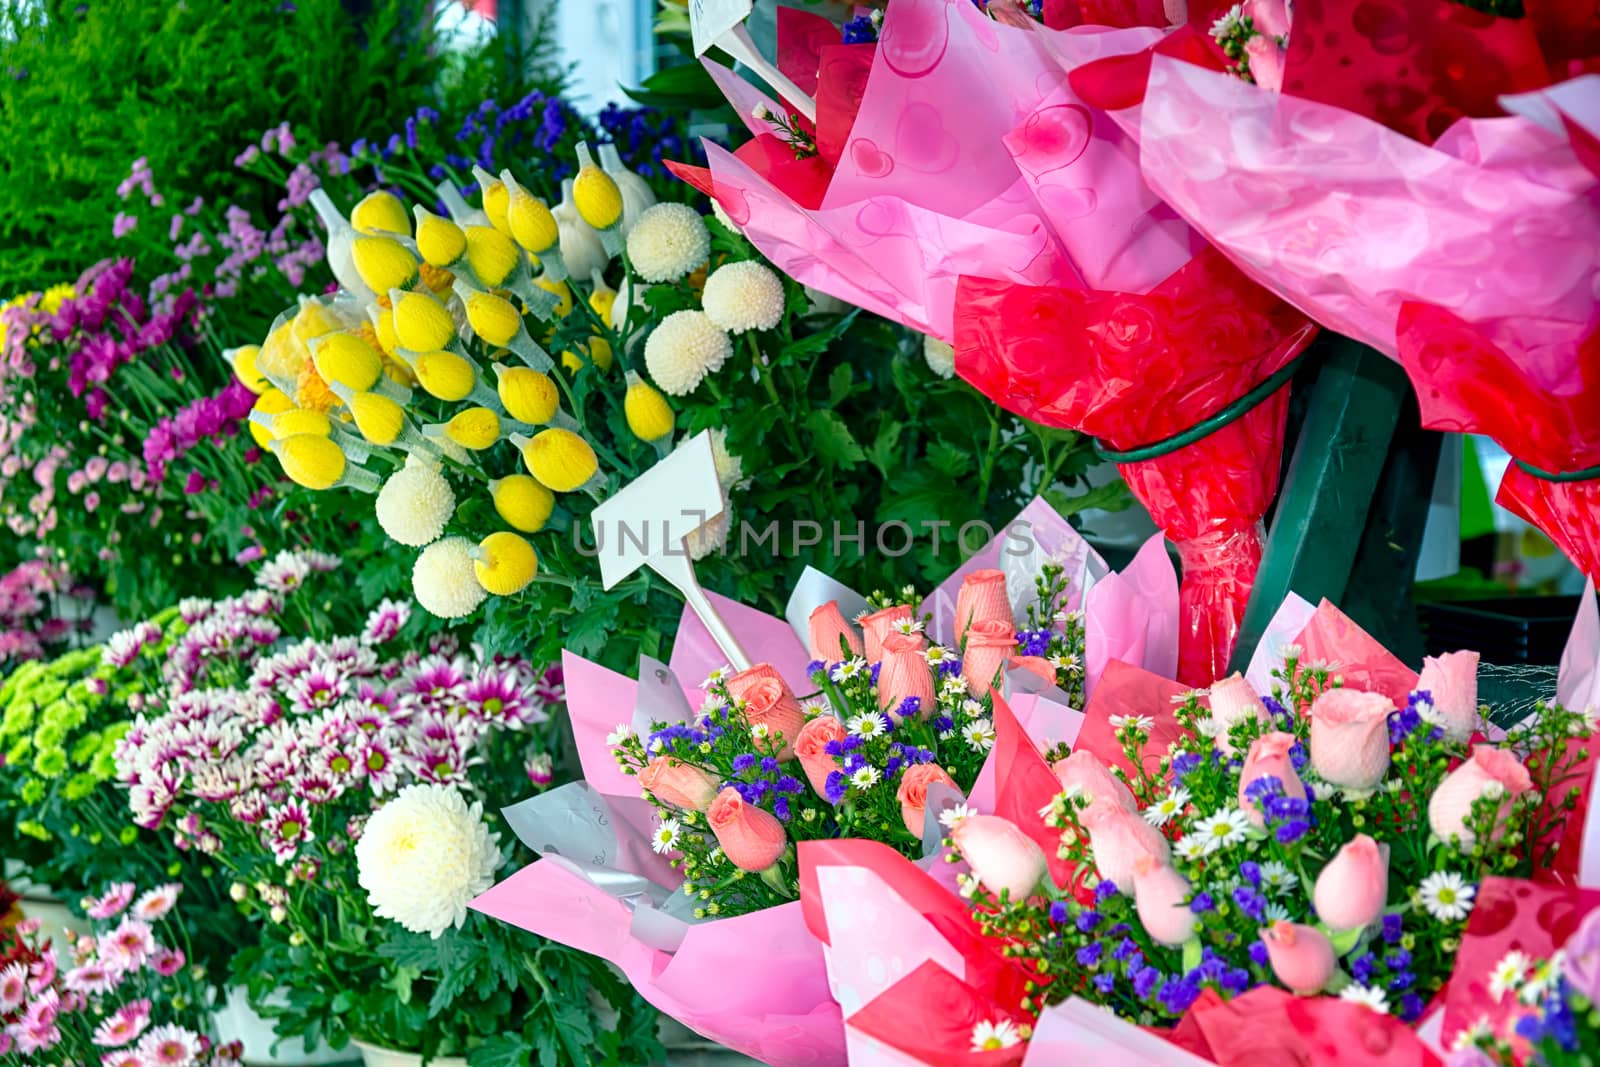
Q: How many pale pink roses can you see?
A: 11